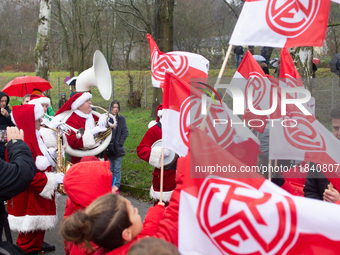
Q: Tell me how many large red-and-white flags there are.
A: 7